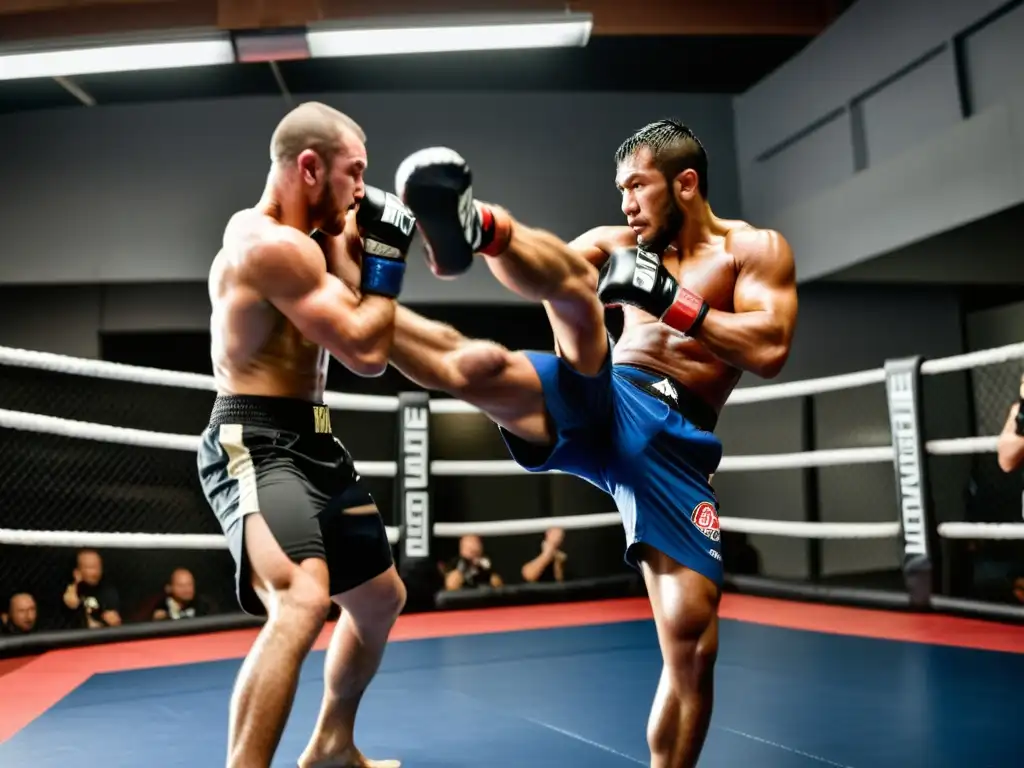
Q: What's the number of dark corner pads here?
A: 2